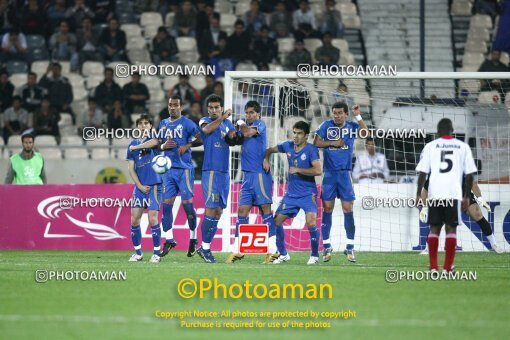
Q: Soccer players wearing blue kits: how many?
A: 6